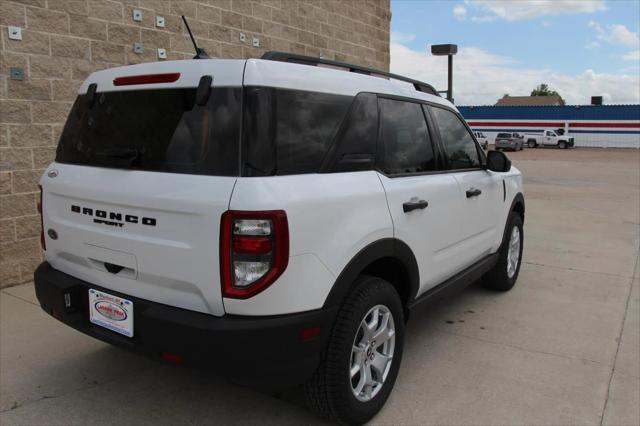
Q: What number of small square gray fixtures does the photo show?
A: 8